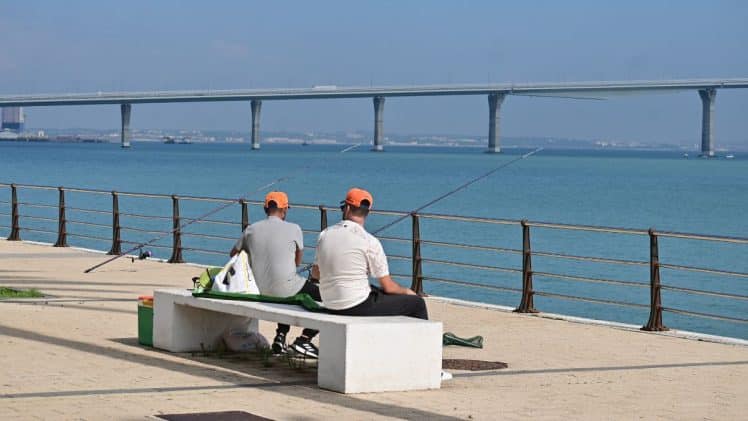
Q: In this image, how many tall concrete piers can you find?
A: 5